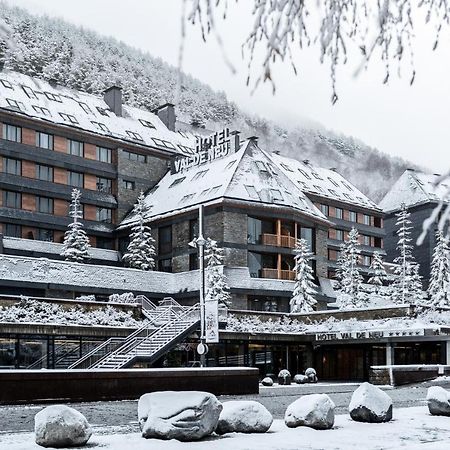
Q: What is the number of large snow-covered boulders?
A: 6